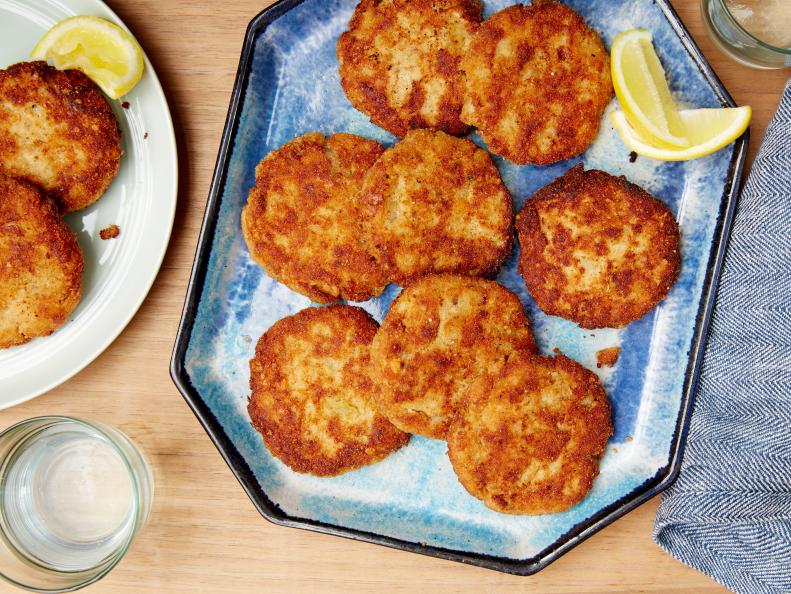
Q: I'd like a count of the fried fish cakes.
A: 10